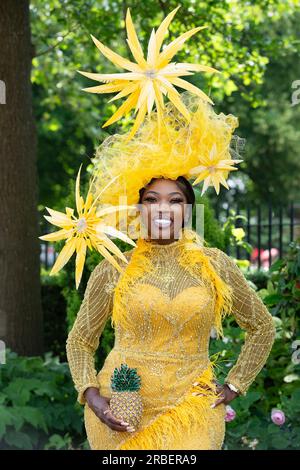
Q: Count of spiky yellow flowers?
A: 3